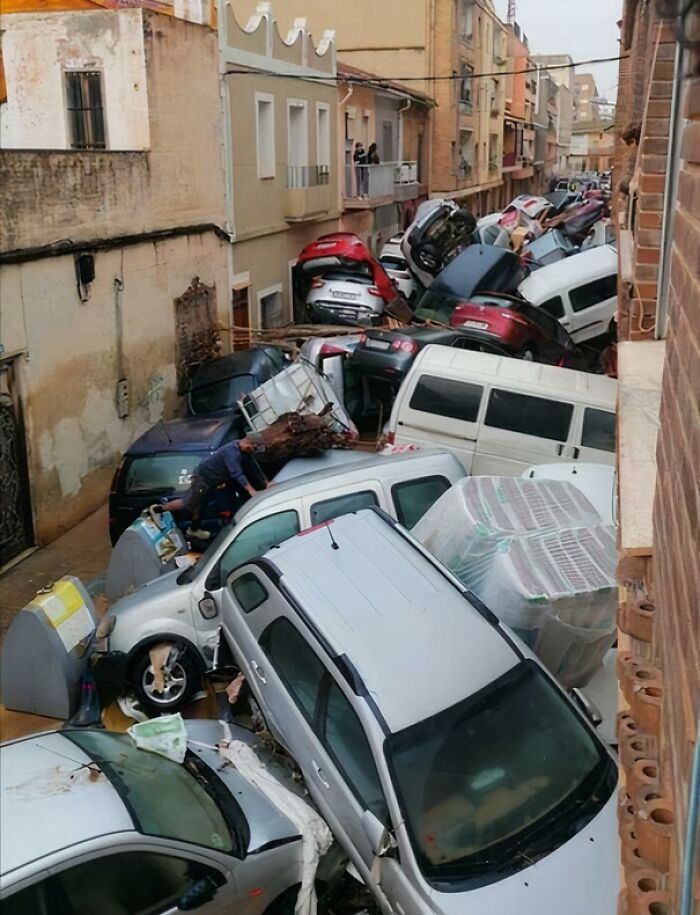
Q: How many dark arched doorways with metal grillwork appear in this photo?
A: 1